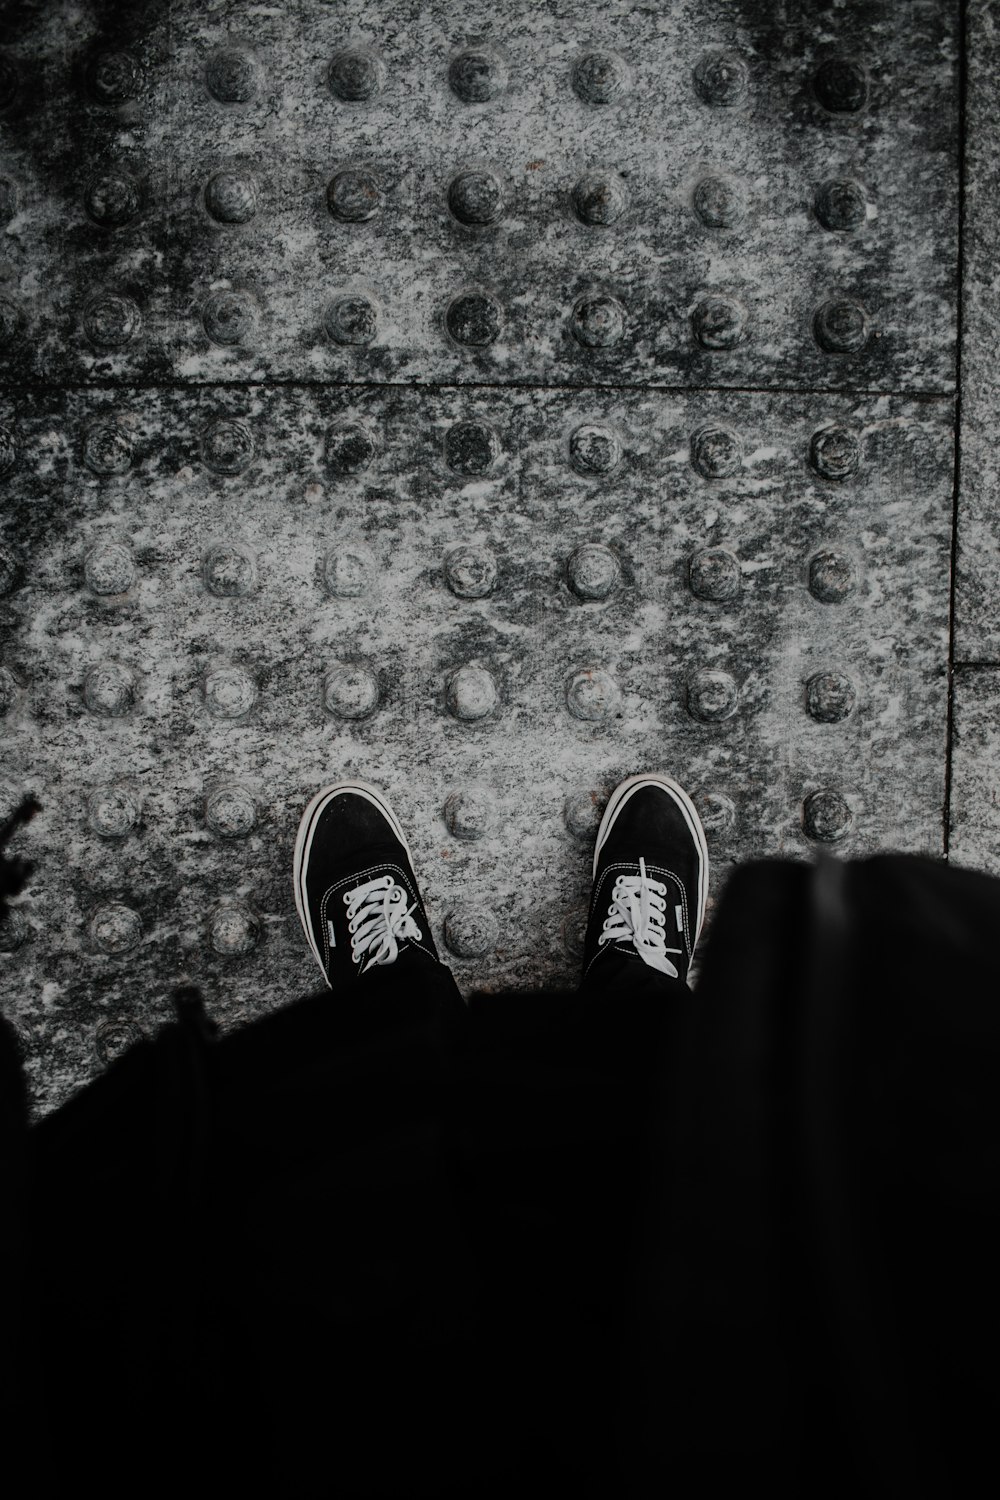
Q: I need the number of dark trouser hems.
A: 2